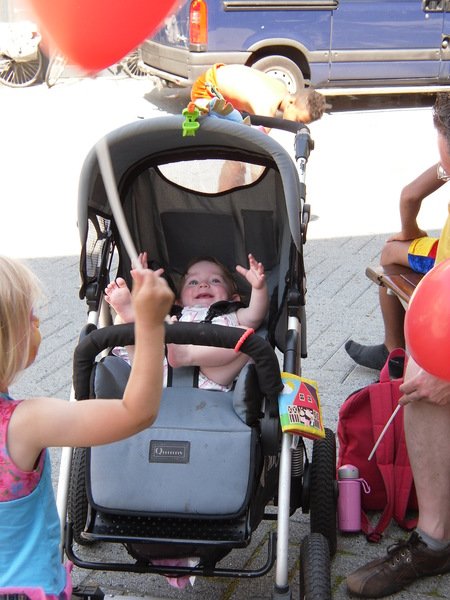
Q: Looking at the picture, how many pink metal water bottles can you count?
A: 1